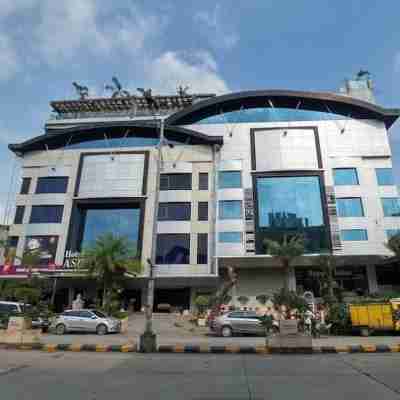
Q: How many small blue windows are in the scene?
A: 9